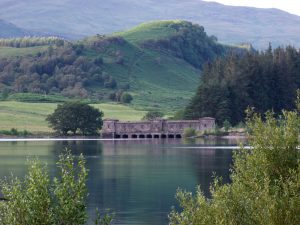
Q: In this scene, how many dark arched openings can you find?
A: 9